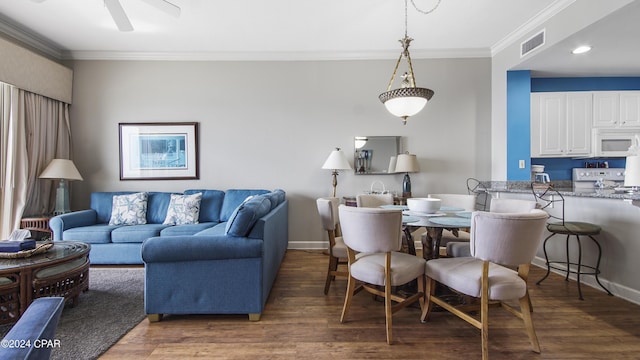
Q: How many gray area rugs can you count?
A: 1